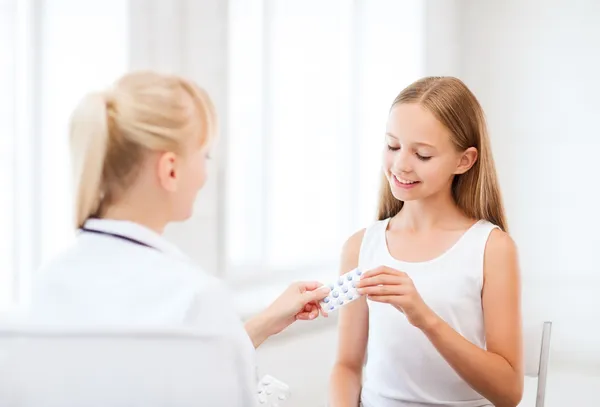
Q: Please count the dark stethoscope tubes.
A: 1